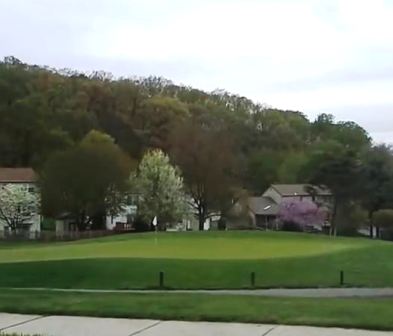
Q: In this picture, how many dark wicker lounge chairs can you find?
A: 0